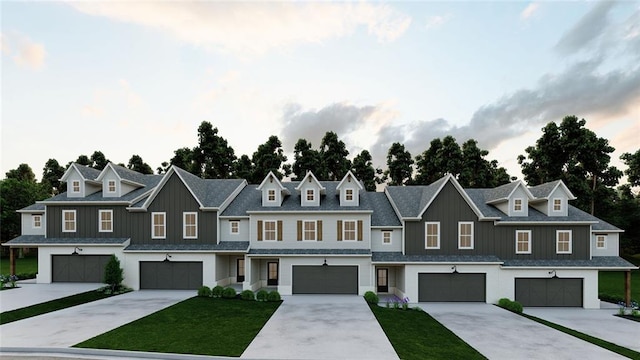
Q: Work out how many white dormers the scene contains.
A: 7